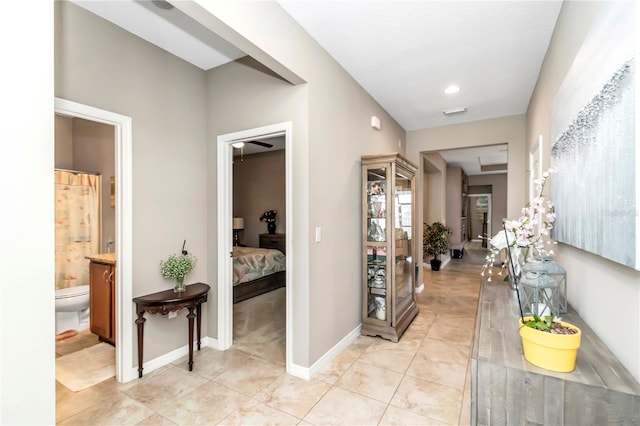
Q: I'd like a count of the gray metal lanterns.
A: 2